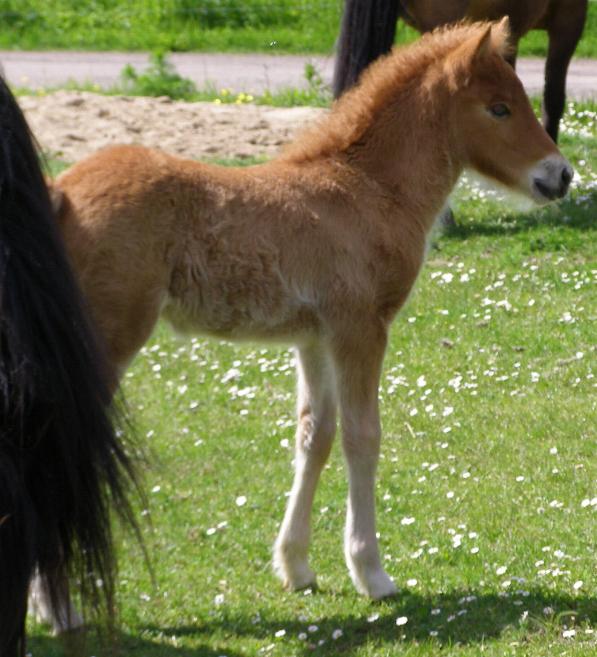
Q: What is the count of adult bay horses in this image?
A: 1